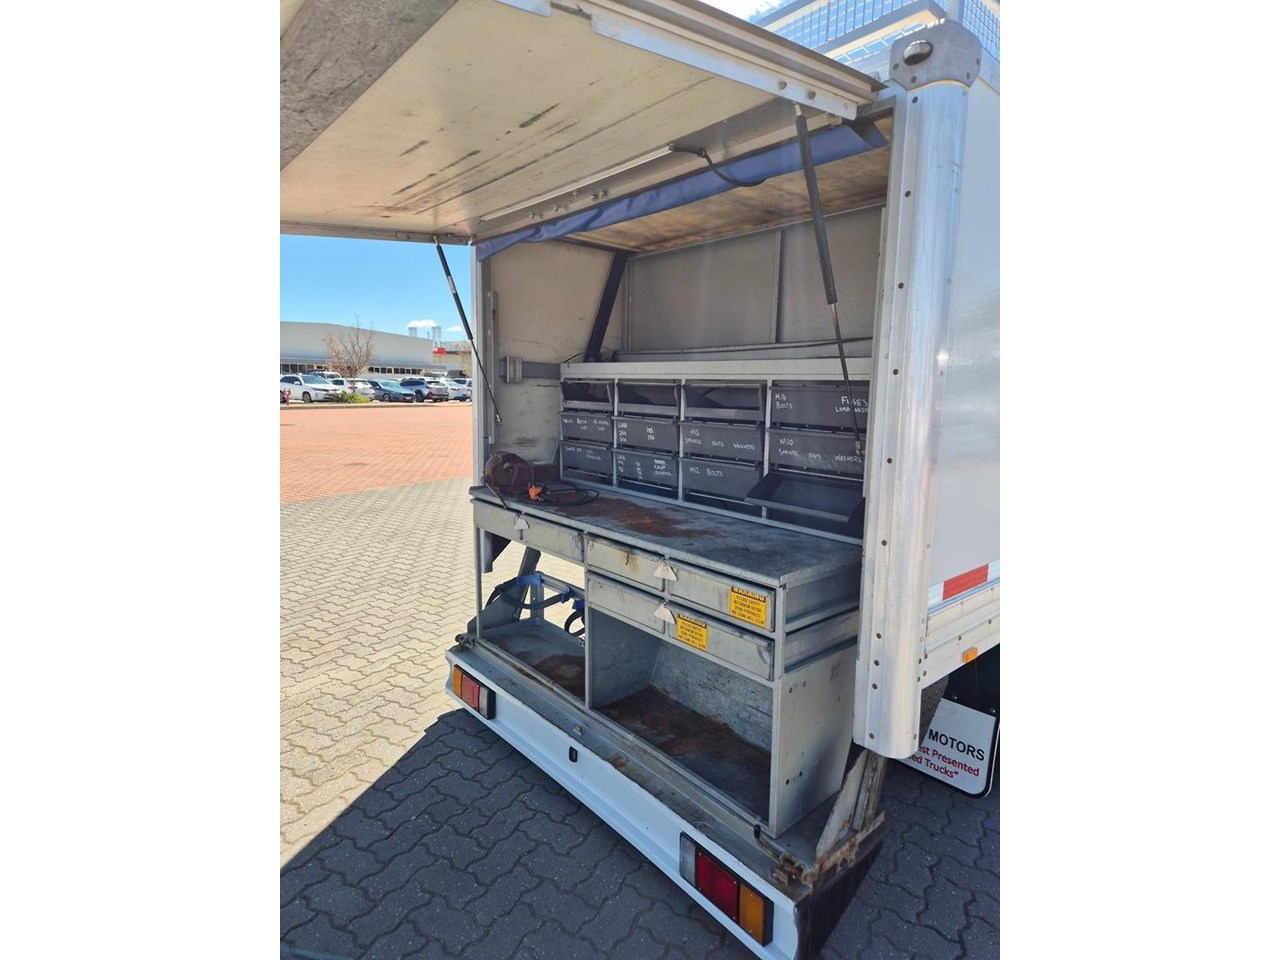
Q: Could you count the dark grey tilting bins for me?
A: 12